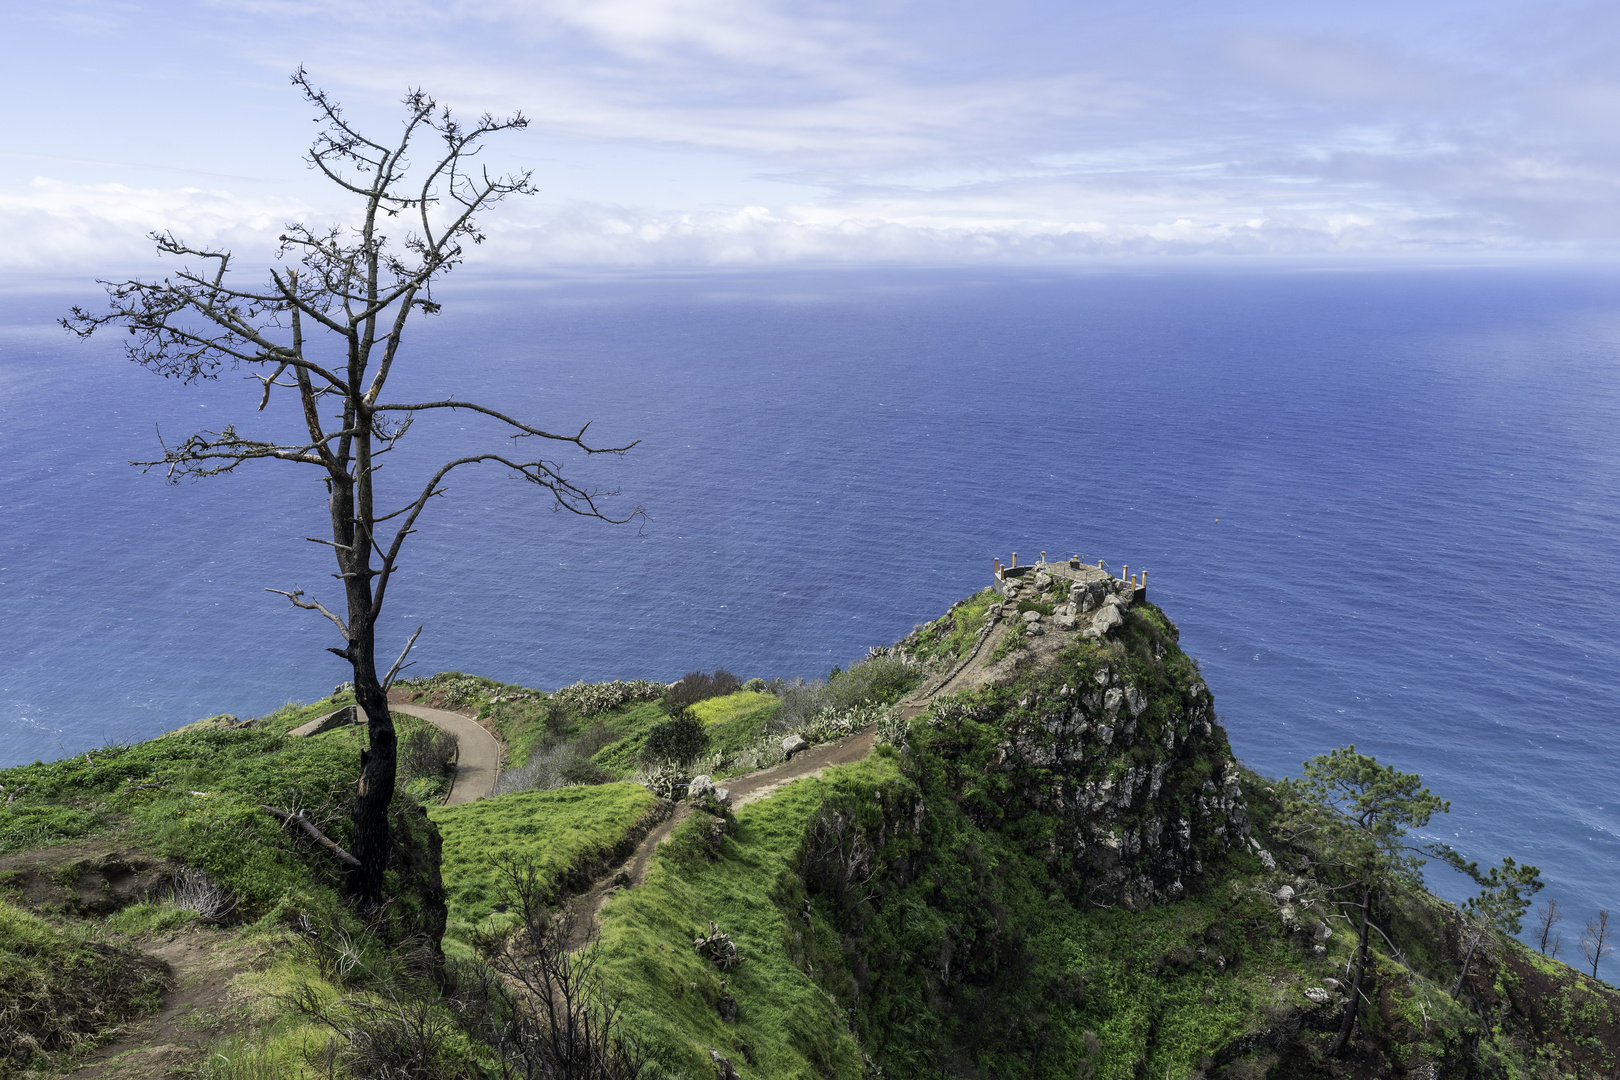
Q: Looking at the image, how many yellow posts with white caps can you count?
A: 9